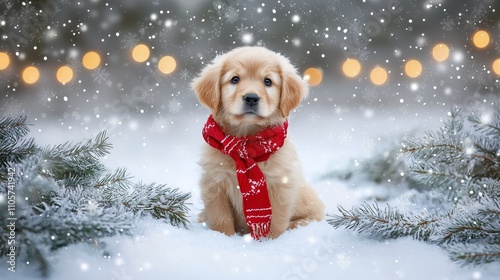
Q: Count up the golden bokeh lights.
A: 13